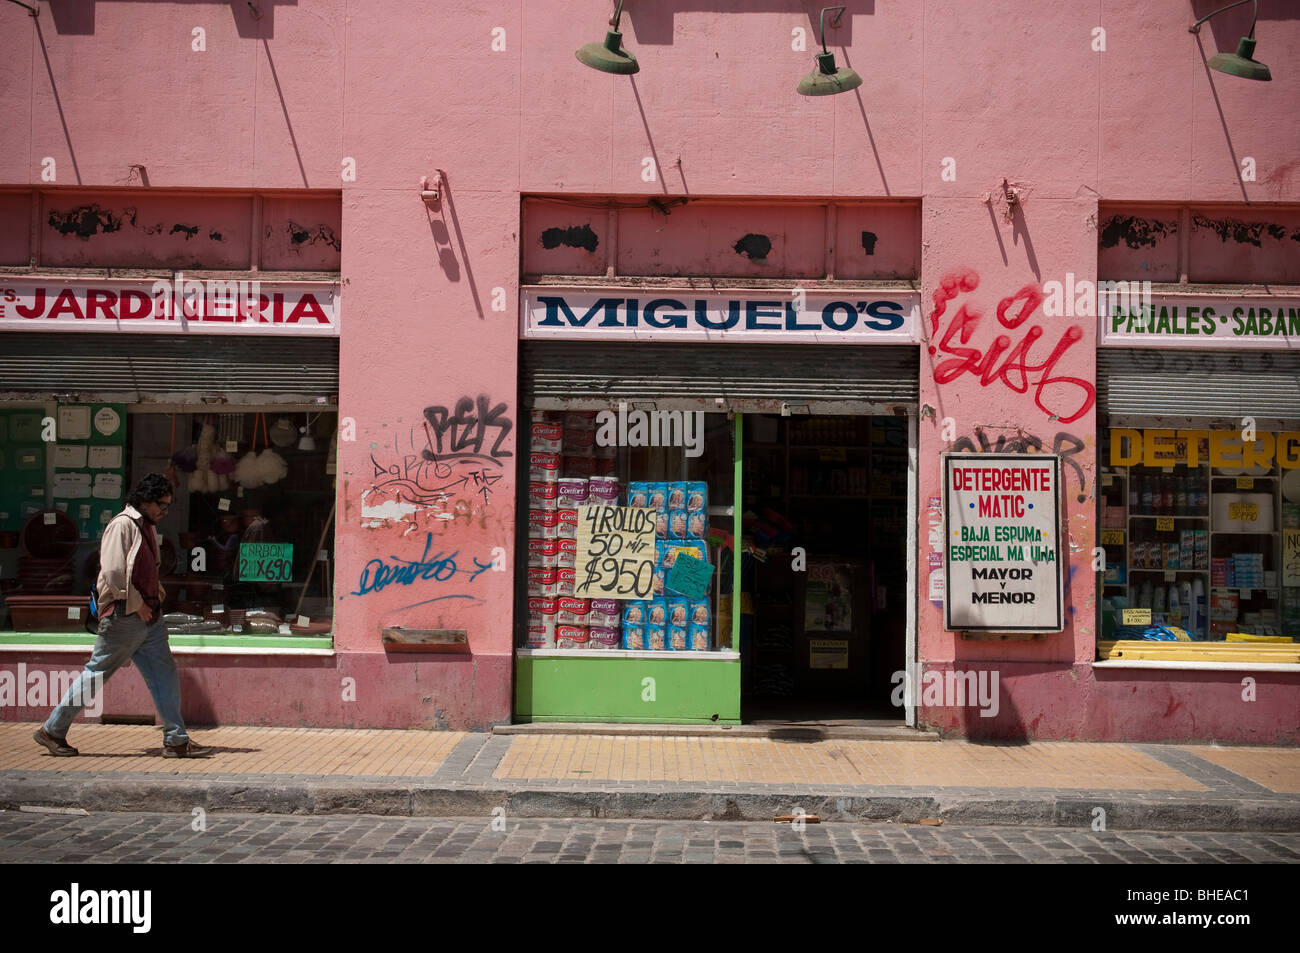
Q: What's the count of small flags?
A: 0